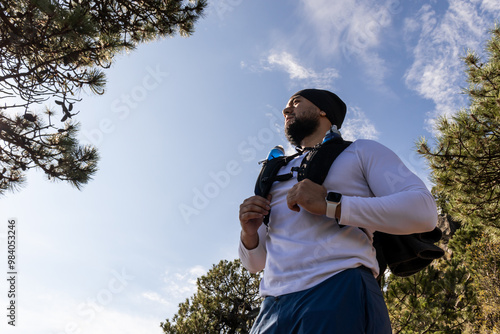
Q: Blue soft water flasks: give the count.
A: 2